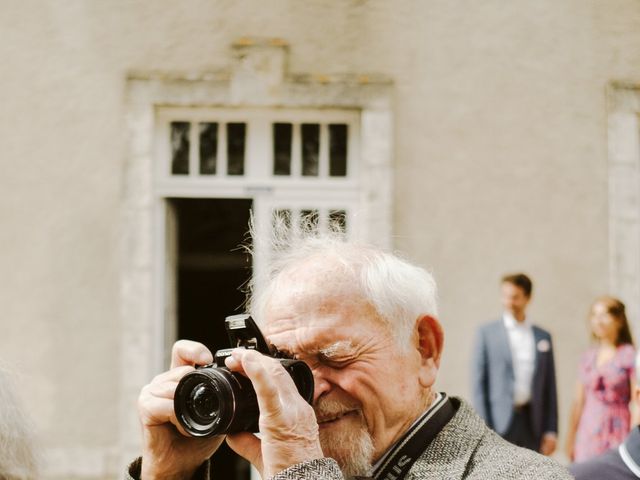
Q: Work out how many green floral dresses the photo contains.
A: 0